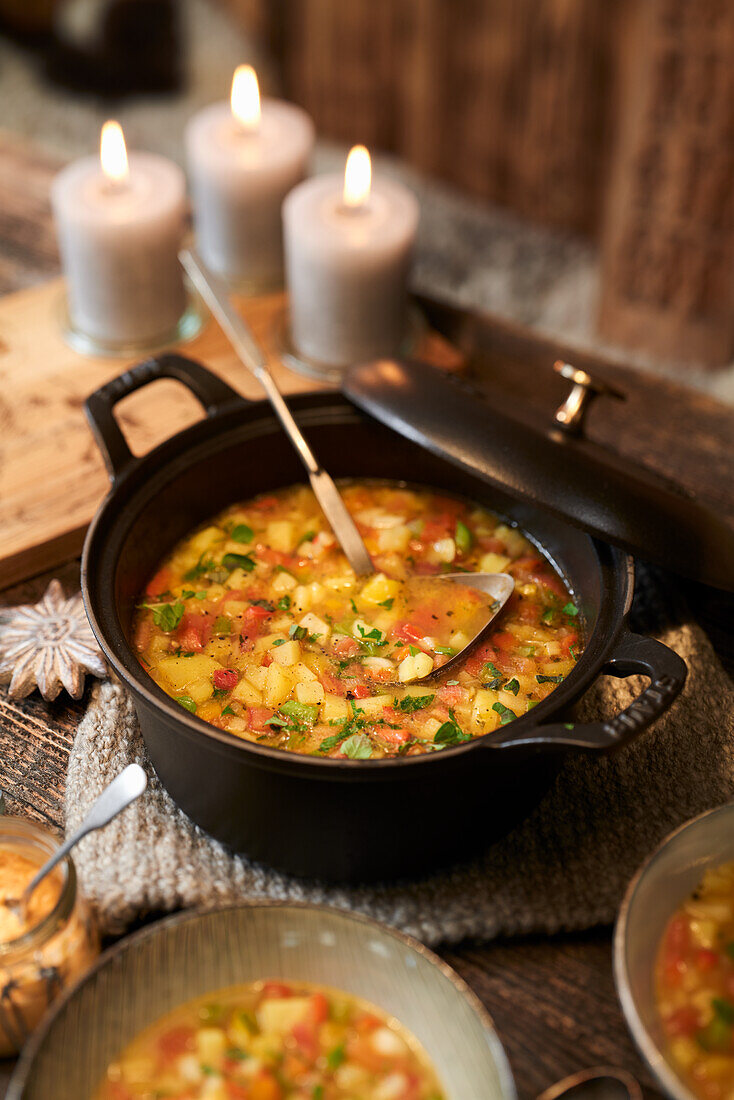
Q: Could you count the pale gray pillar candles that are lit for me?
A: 3